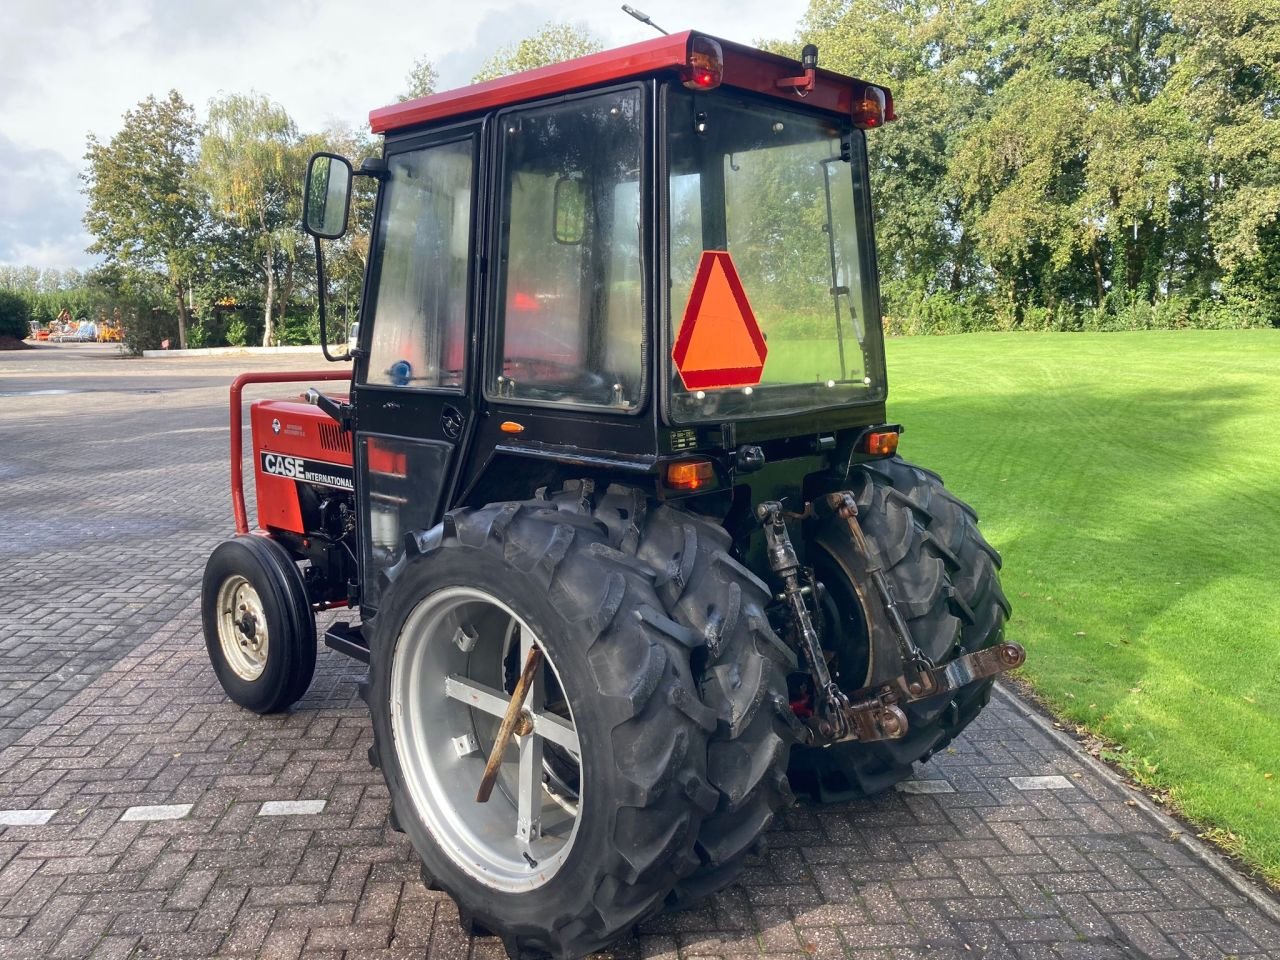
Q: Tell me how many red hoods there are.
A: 1